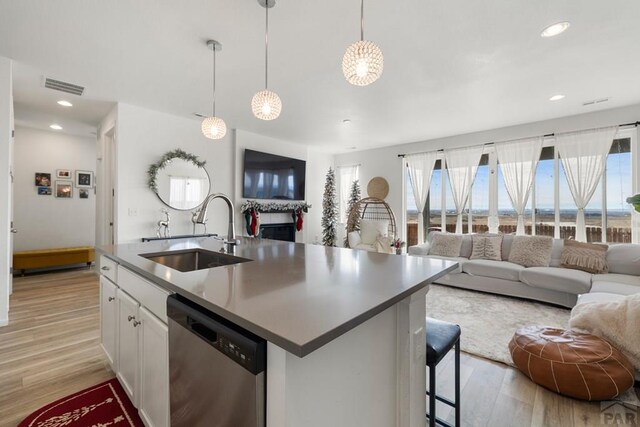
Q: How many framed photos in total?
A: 6